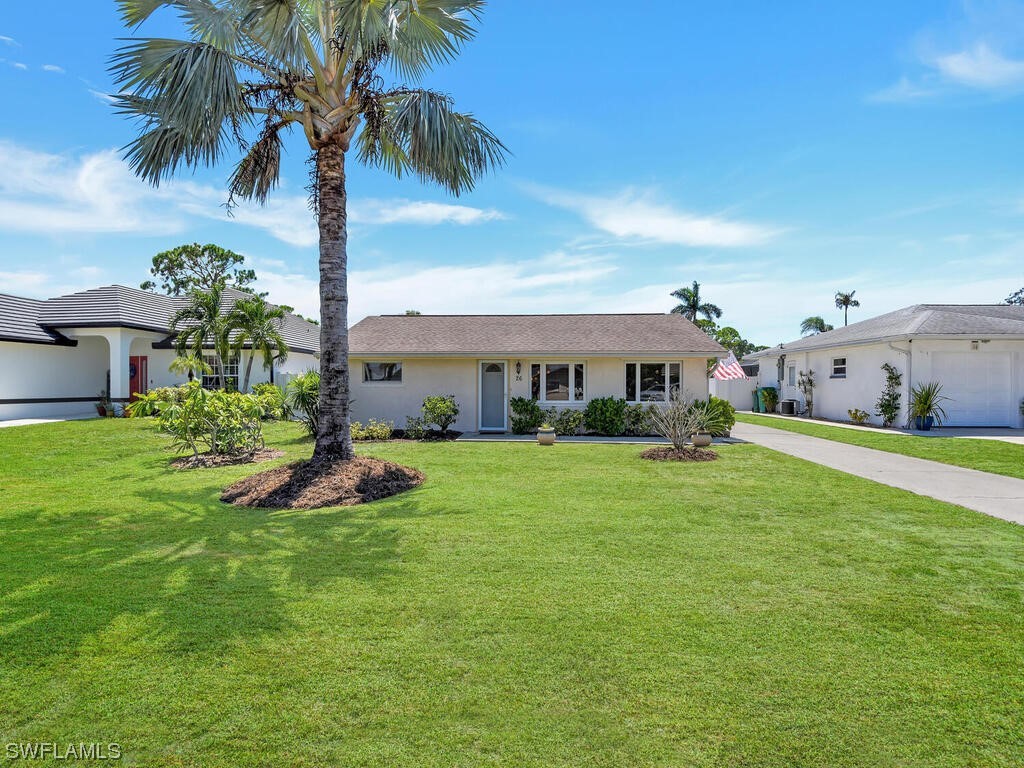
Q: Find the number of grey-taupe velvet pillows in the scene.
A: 0